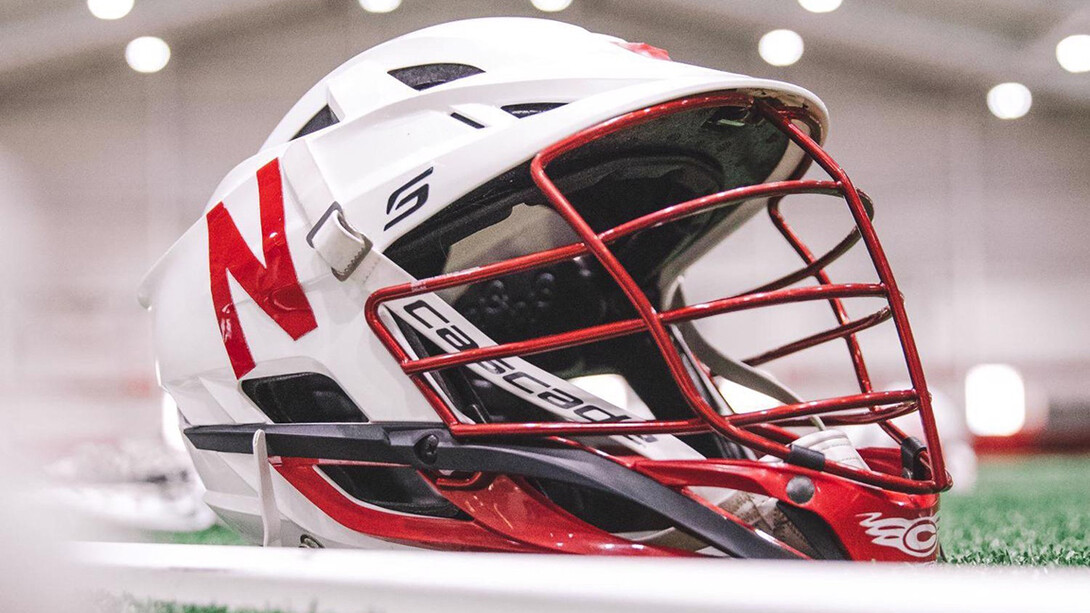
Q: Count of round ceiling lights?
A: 8